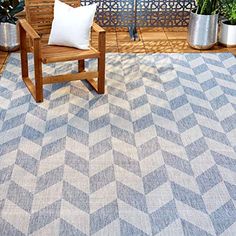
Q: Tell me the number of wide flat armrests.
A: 2